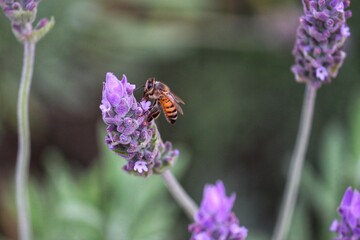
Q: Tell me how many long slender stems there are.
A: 3